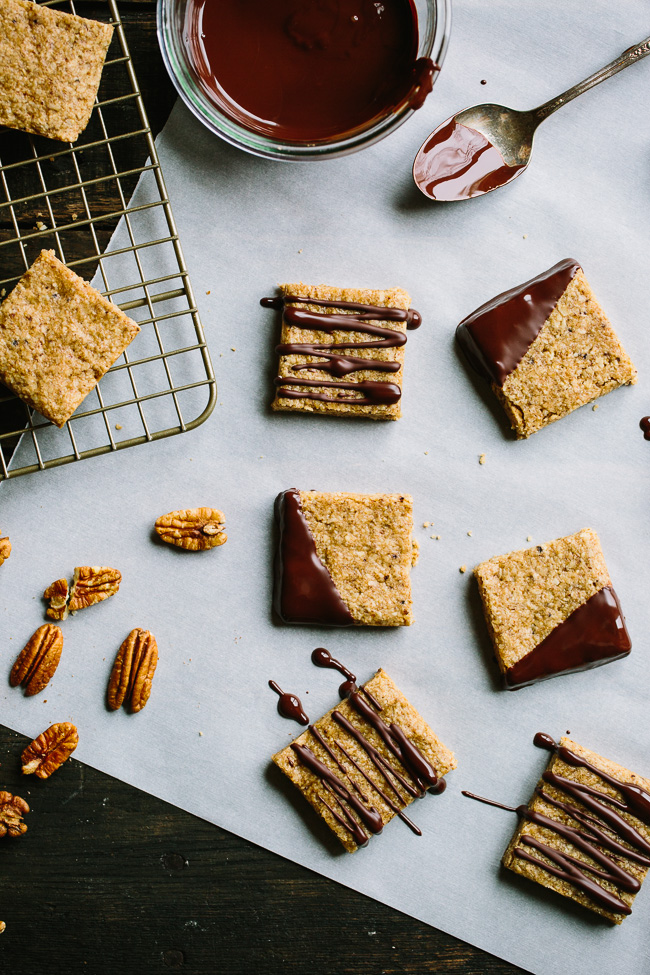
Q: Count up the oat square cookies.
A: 8